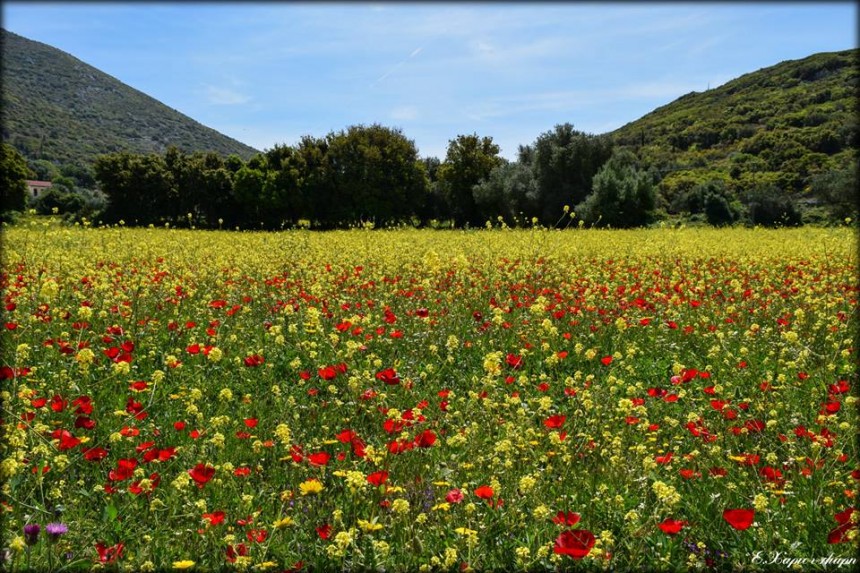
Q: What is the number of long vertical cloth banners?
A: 0